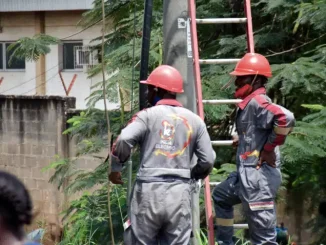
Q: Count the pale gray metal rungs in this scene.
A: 6